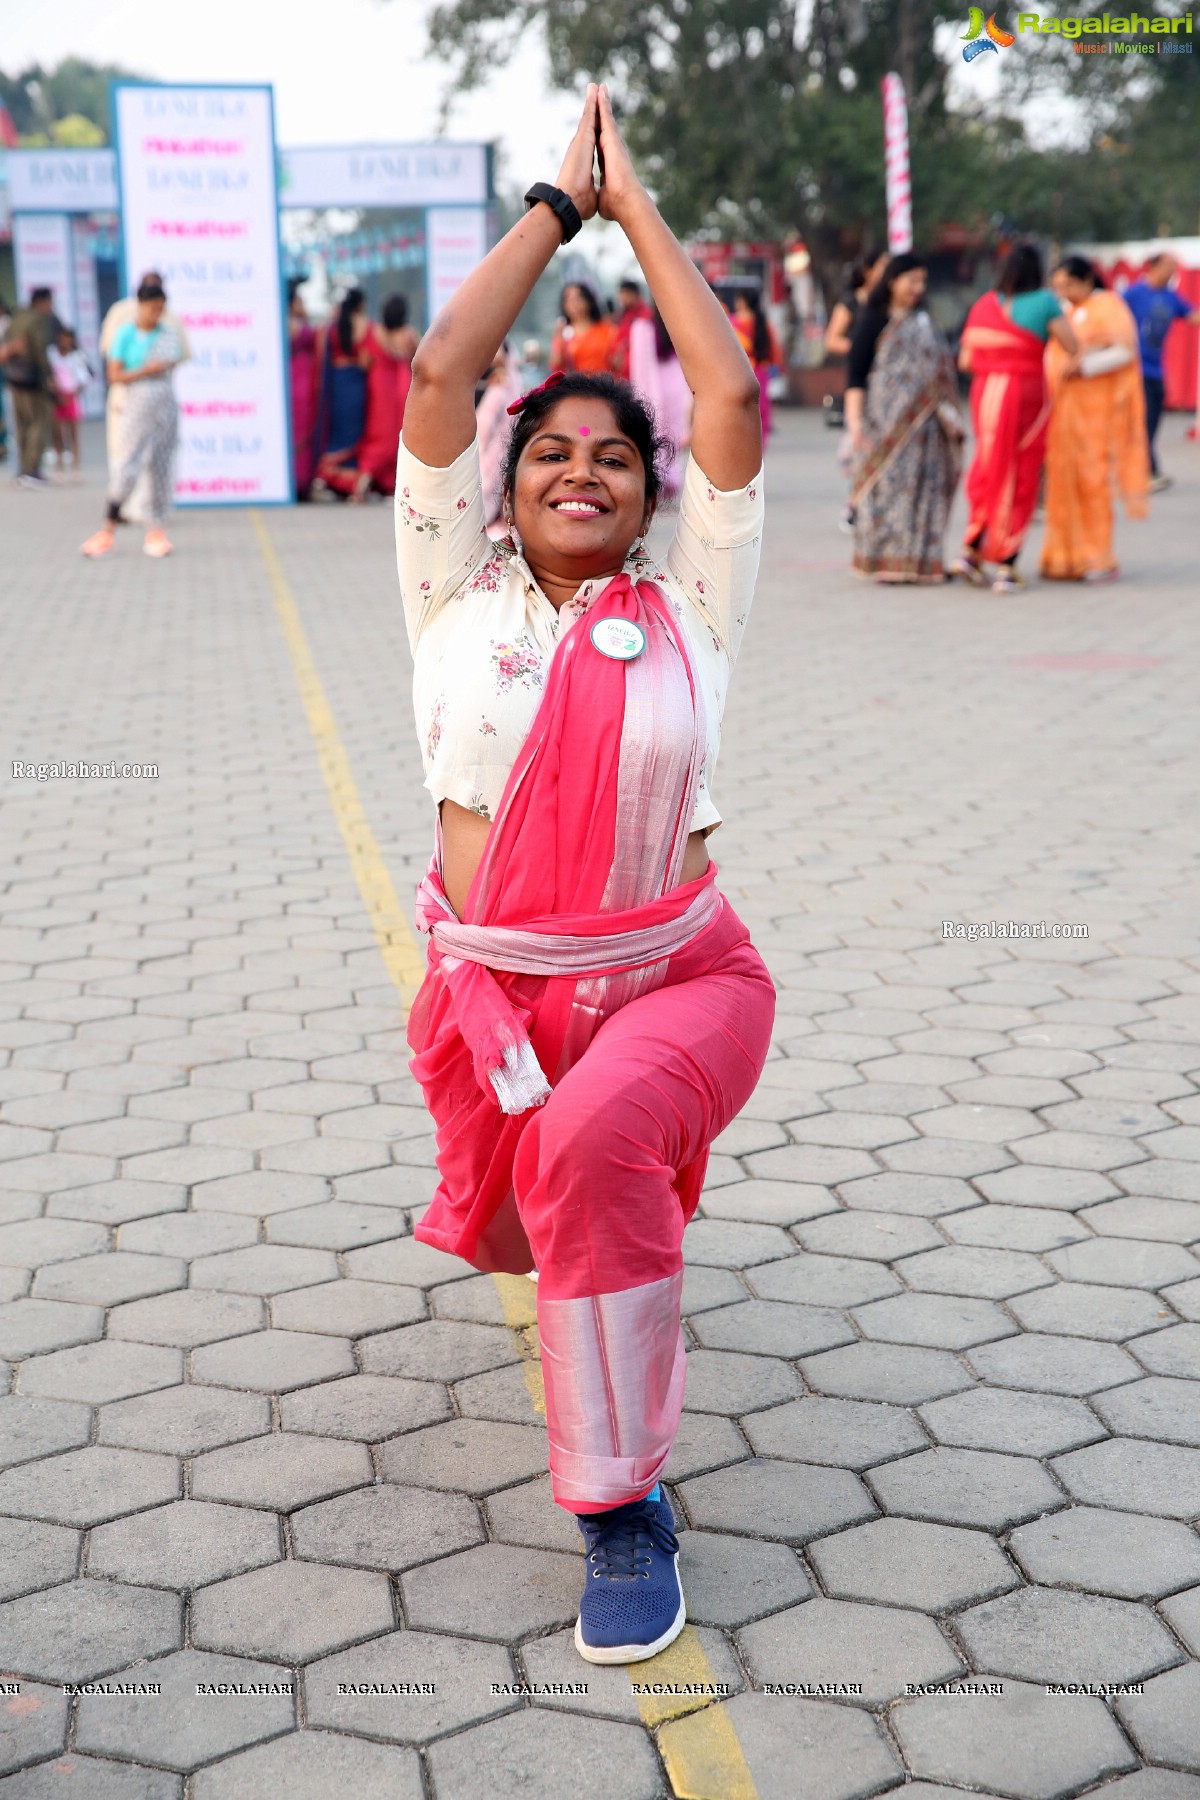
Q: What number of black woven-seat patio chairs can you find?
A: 0